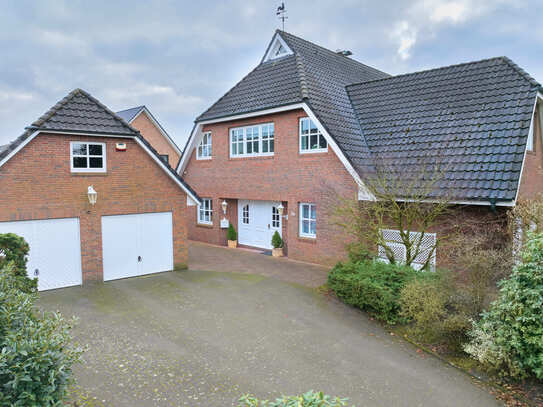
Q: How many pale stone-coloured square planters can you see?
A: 2